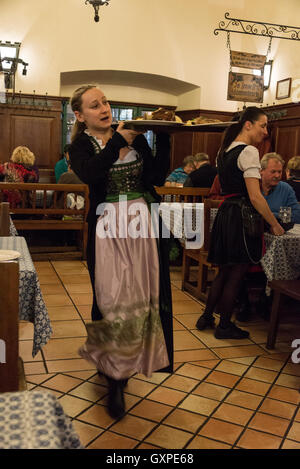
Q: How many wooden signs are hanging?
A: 2